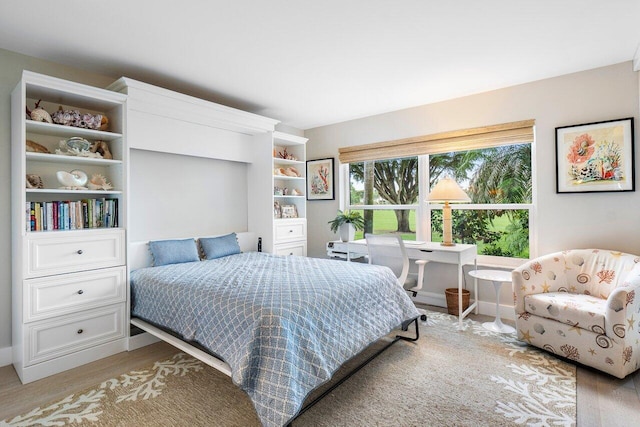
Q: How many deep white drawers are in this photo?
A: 5